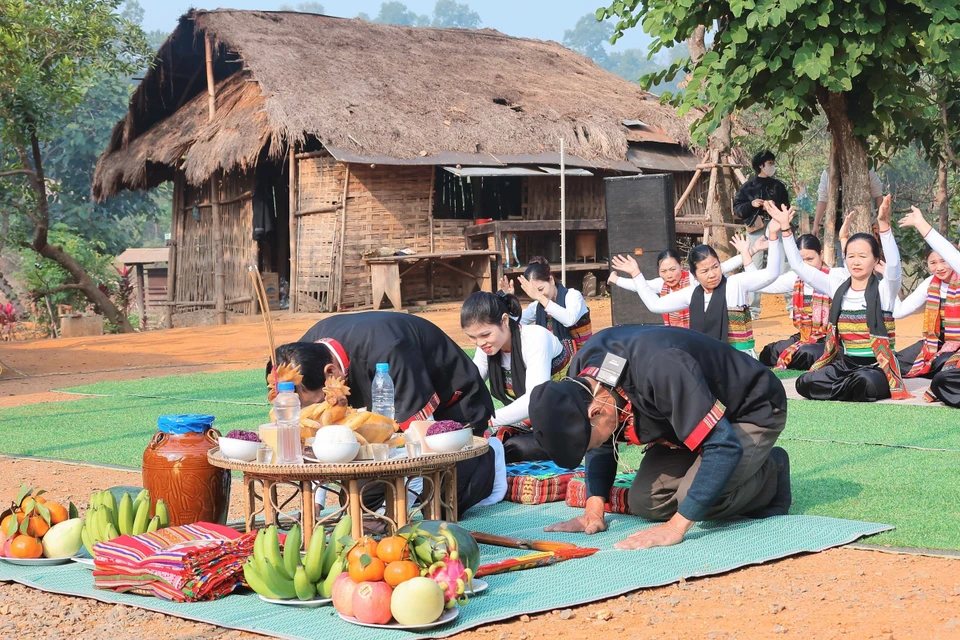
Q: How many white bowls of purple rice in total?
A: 2